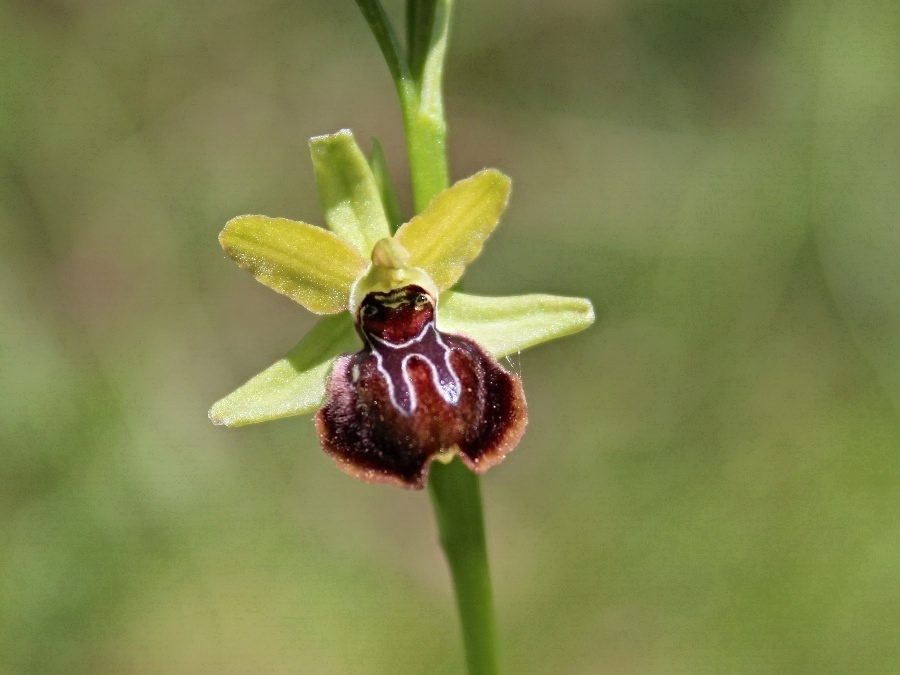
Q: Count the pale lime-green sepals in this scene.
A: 3